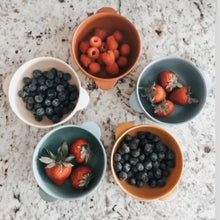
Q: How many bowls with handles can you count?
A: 5